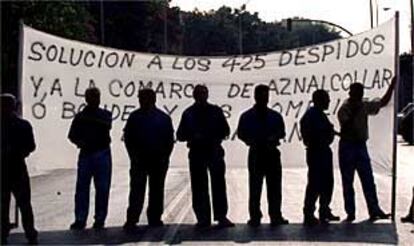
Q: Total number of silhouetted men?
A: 7